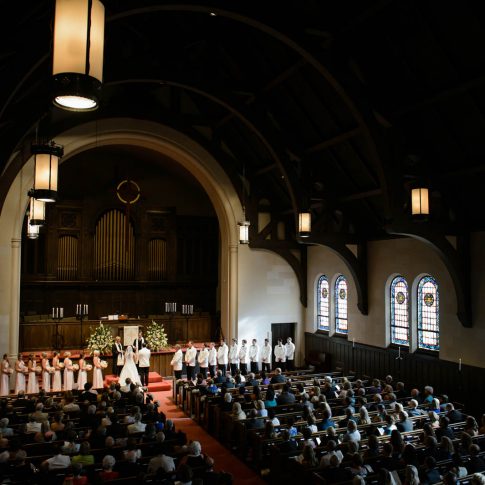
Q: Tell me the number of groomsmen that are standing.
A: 11